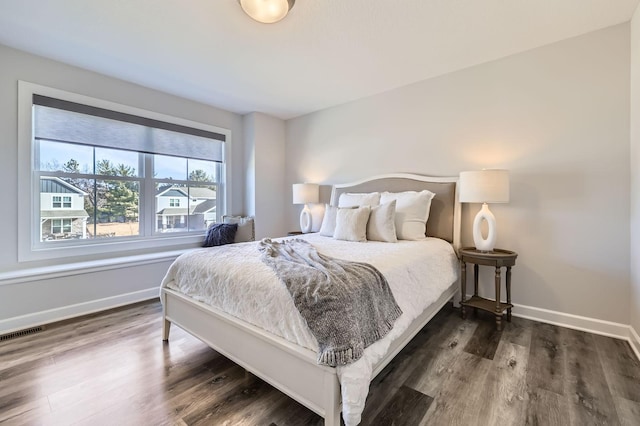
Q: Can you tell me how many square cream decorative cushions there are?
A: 3